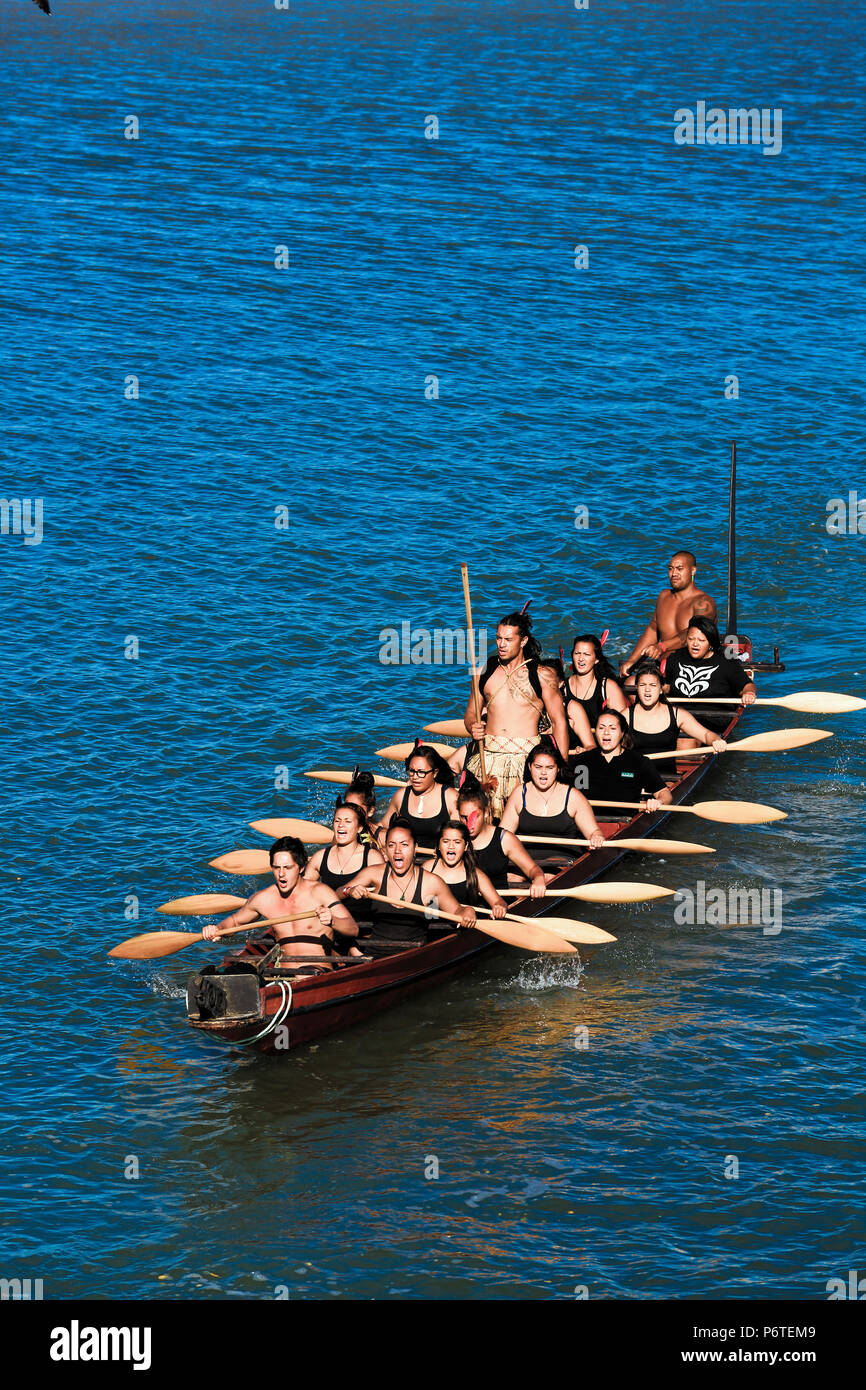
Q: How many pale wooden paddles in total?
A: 14